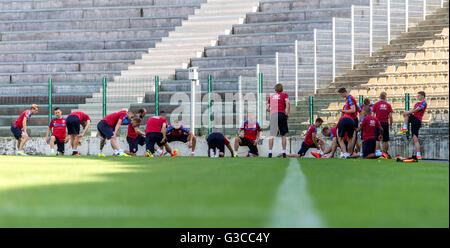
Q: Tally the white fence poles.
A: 12